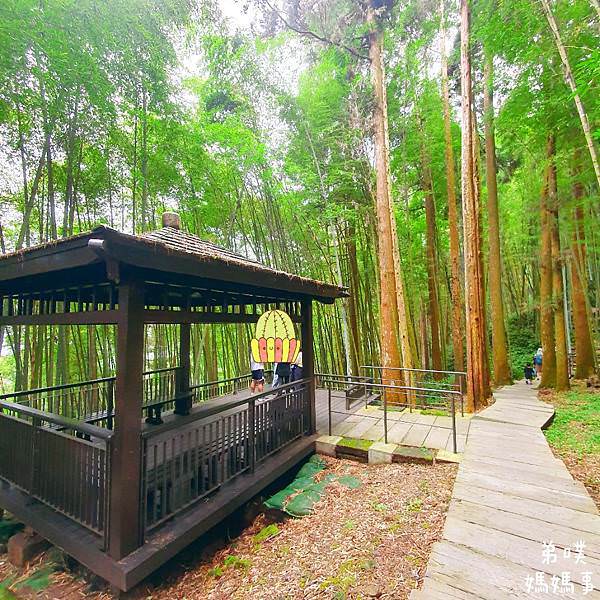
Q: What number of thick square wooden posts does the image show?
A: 3